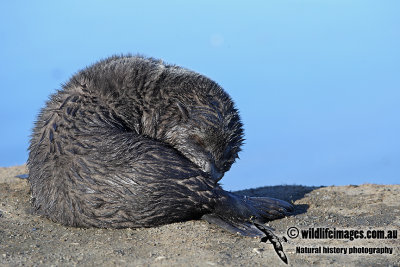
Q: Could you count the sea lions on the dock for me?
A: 1